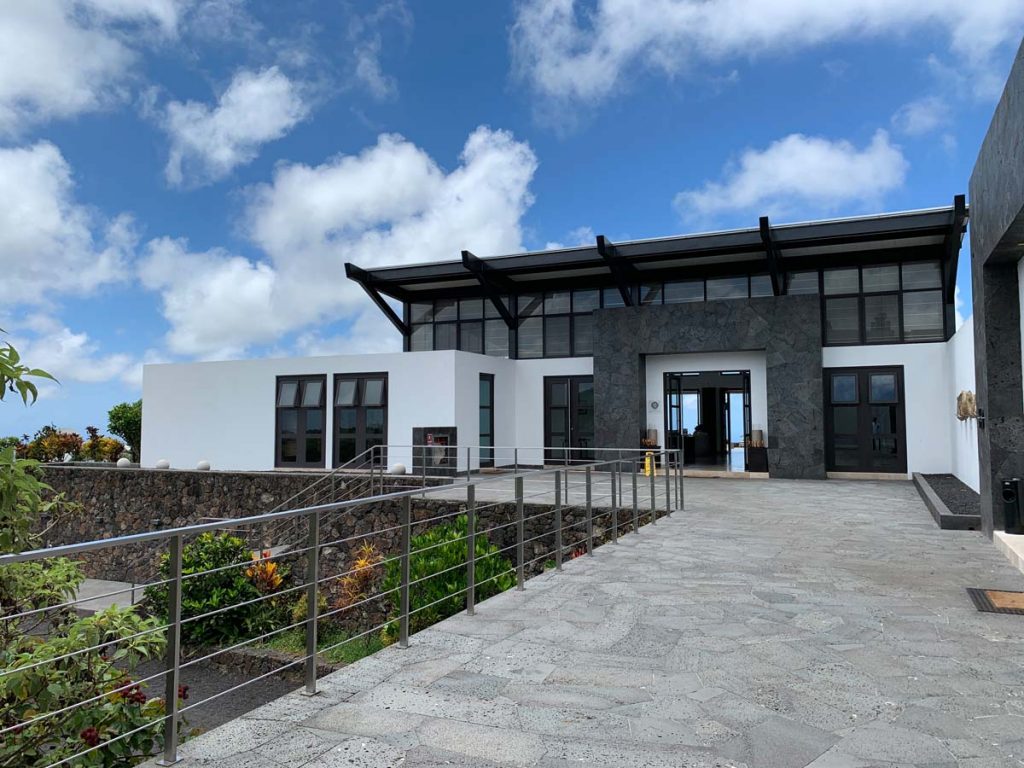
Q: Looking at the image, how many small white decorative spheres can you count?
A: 4